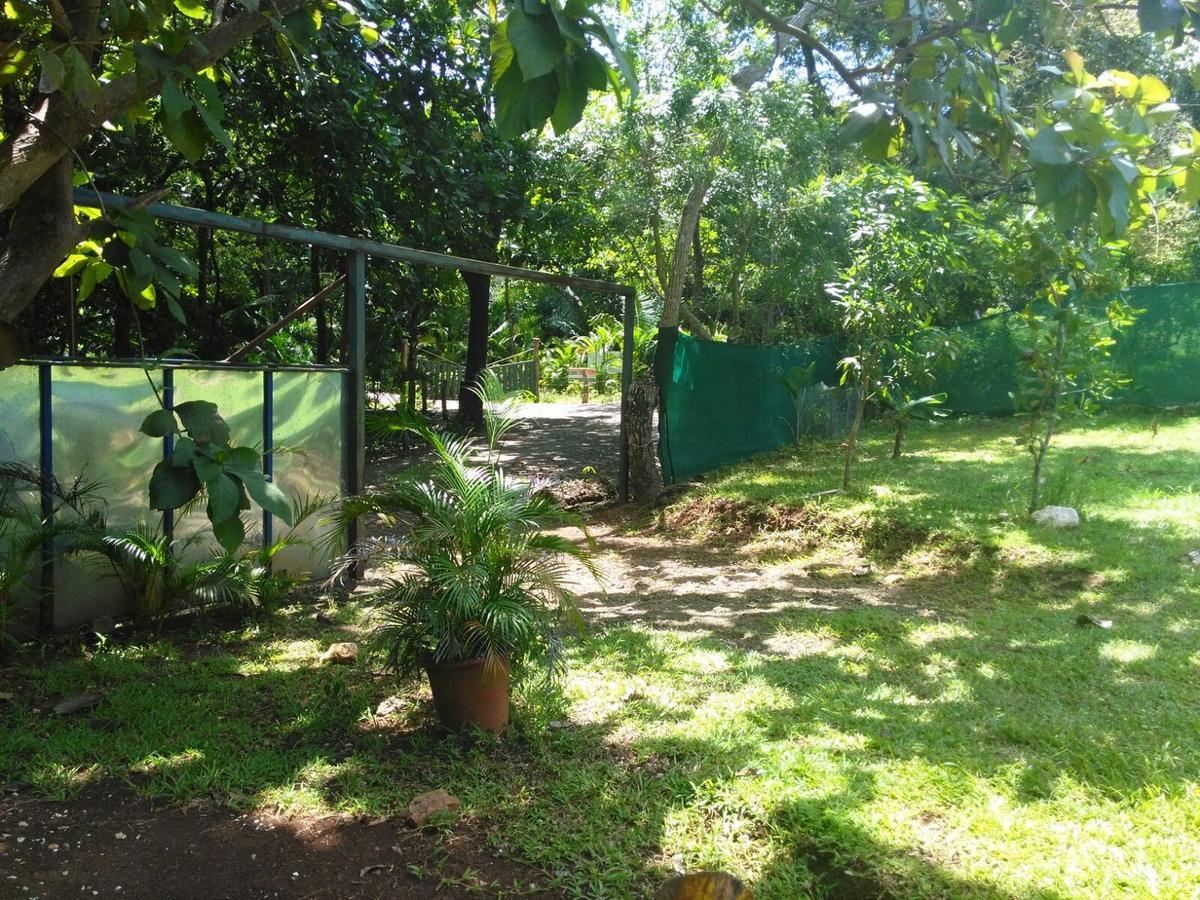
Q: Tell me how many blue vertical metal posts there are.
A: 3